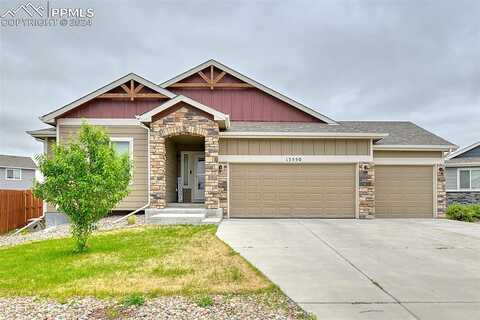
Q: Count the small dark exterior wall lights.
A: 3